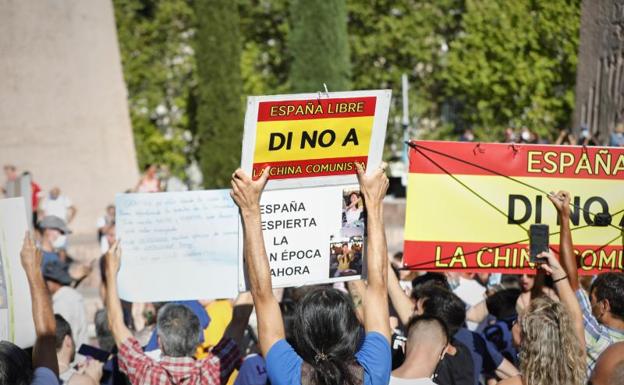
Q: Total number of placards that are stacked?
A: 2